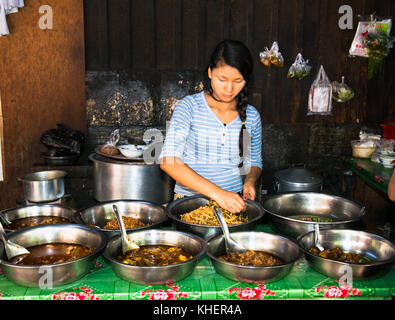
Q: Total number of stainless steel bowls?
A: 8